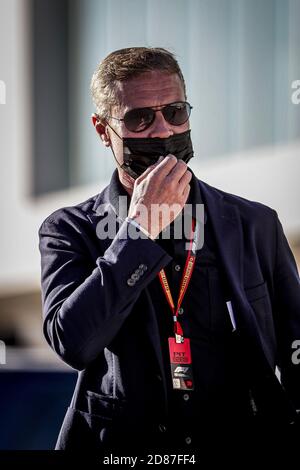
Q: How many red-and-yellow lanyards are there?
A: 1